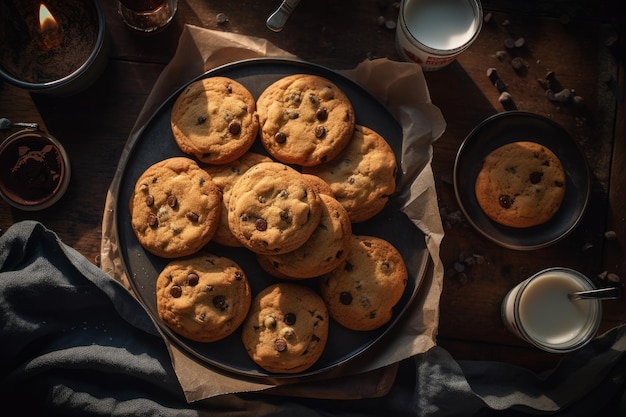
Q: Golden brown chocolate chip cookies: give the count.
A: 12